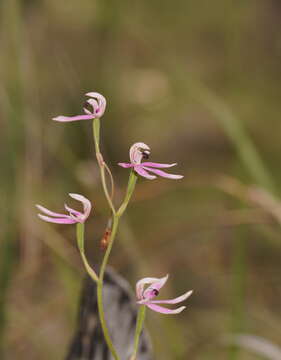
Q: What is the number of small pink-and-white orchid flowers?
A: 4